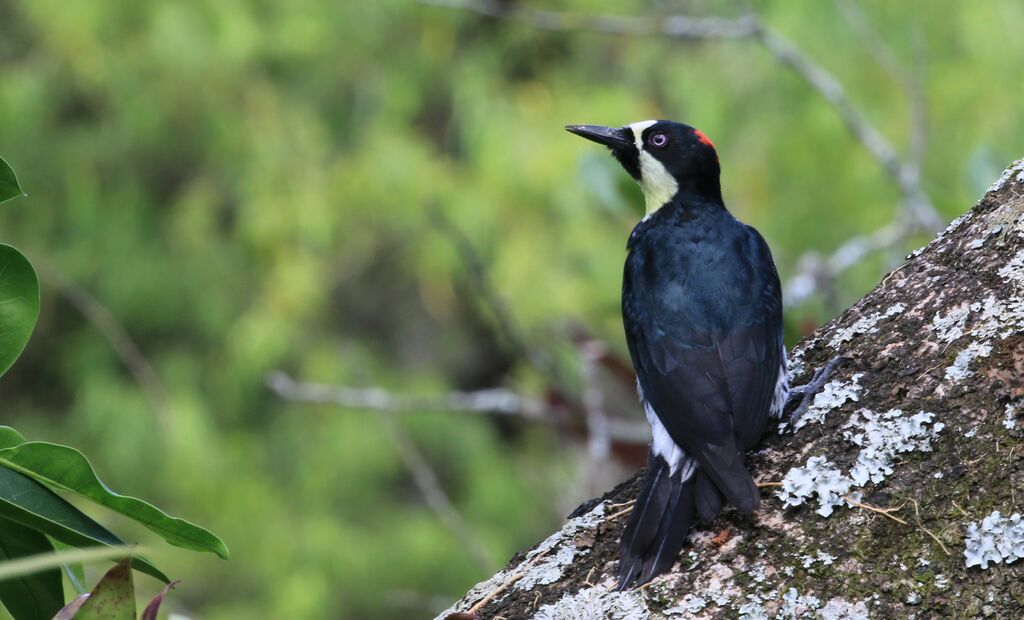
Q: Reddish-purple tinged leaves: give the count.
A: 3